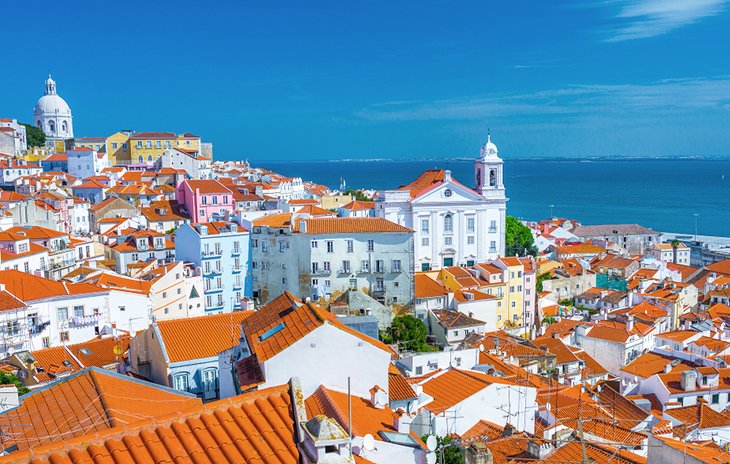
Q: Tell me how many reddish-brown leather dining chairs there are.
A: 0